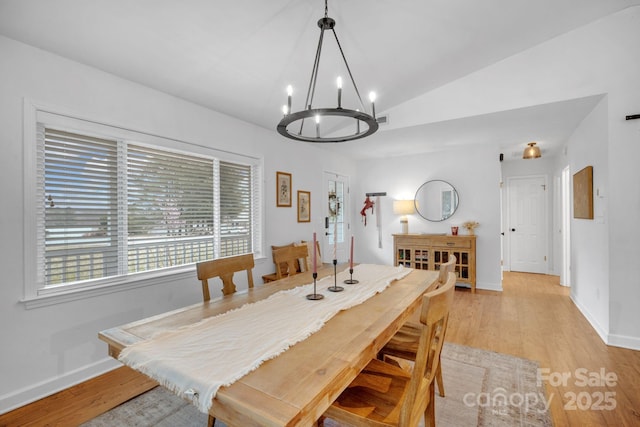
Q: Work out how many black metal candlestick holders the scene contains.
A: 3